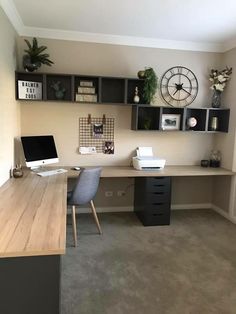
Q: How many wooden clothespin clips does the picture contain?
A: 2